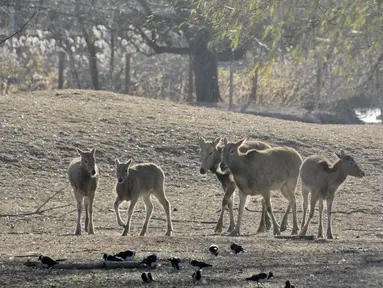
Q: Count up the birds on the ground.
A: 12